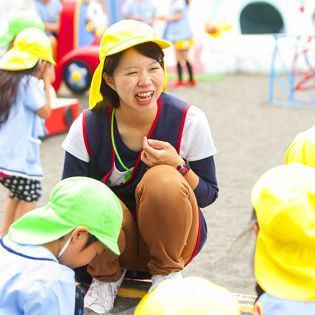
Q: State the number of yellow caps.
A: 5